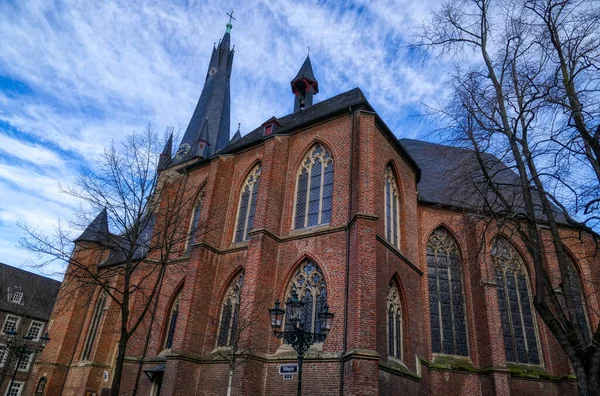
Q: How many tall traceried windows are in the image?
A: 12